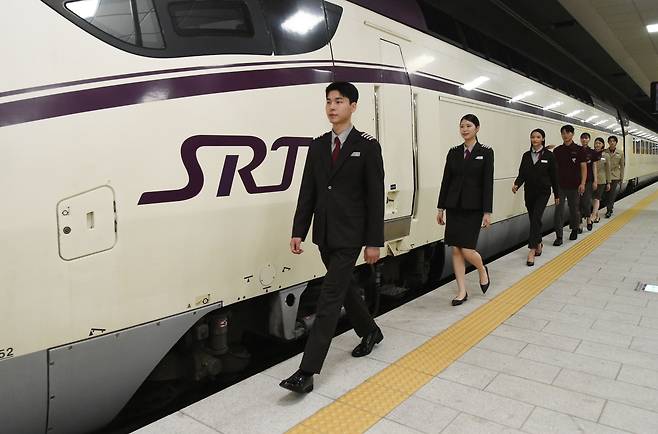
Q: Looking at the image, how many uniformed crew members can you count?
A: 7